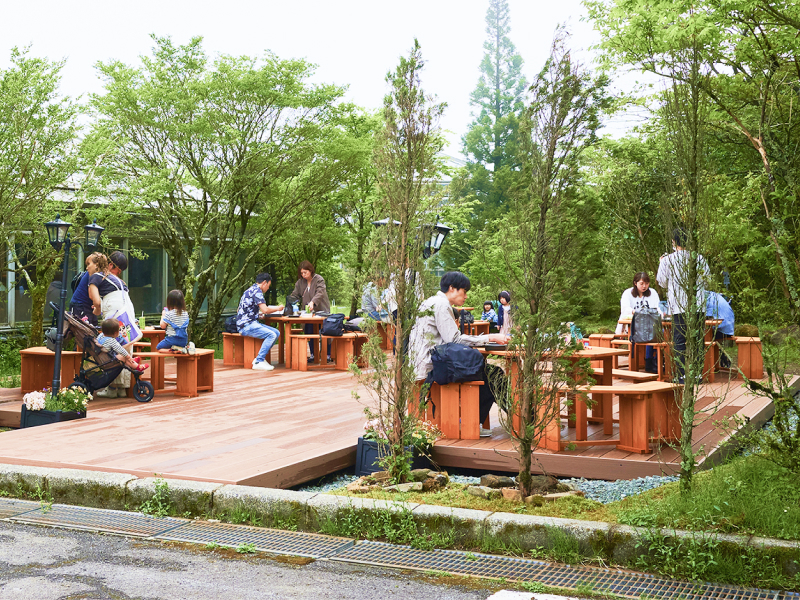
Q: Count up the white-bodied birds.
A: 0